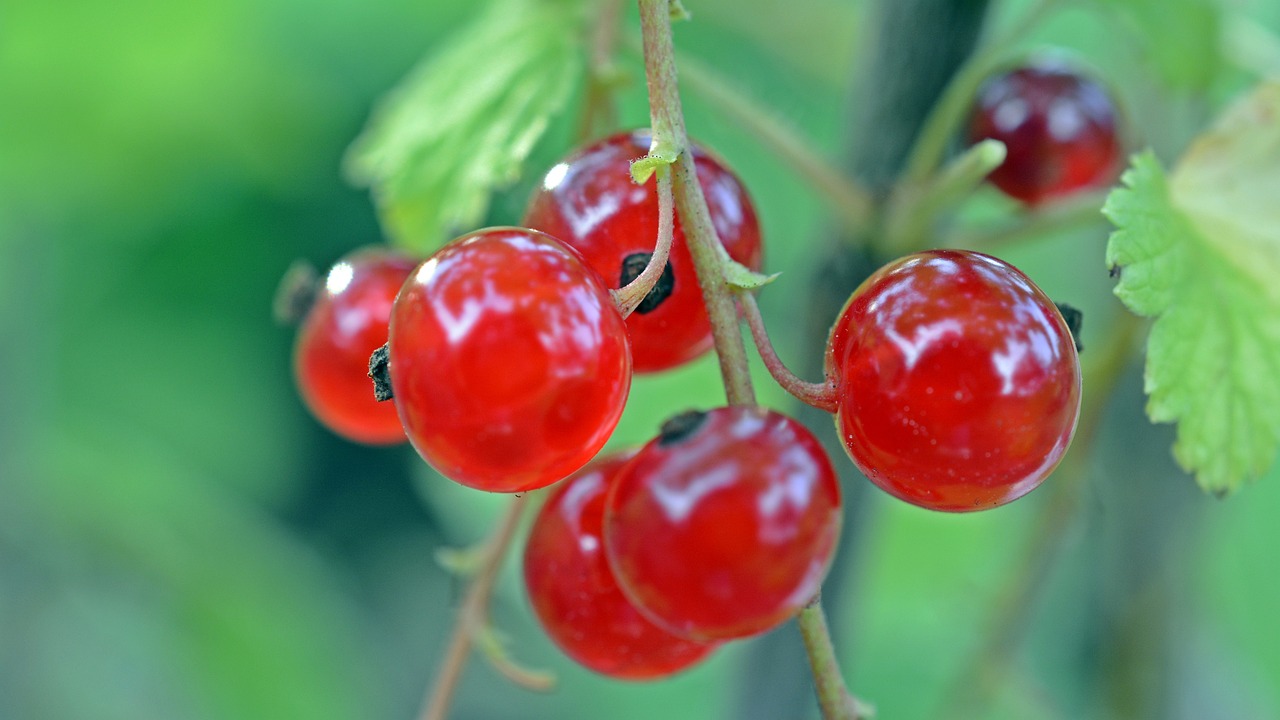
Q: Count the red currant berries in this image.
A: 7